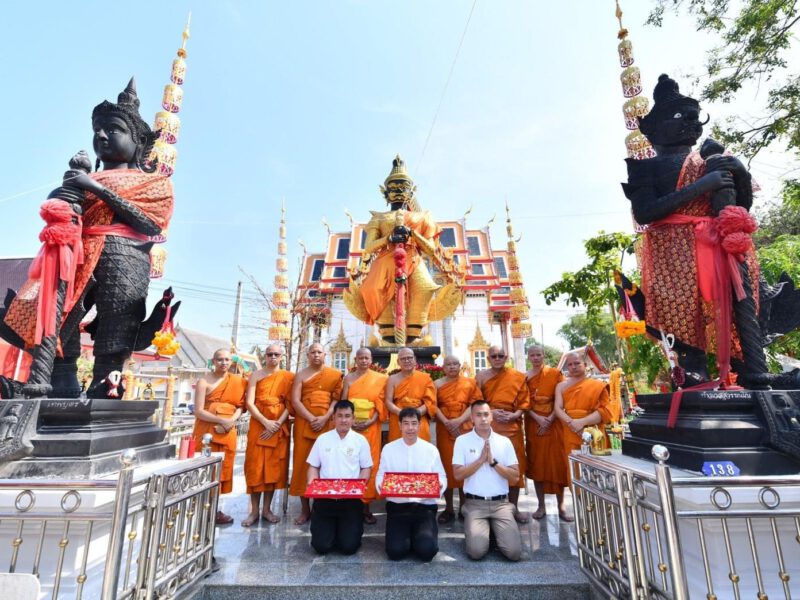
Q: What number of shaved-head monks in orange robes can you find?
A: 9